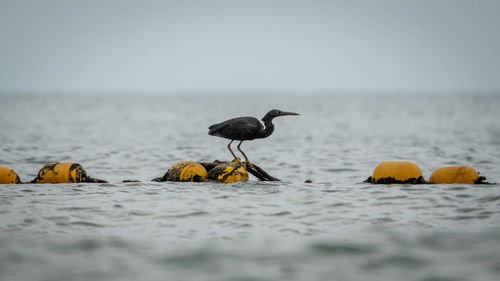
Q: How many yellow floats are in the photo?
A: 6